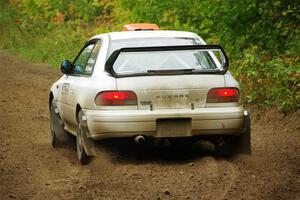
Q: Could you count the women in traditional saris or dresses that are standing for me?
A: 0